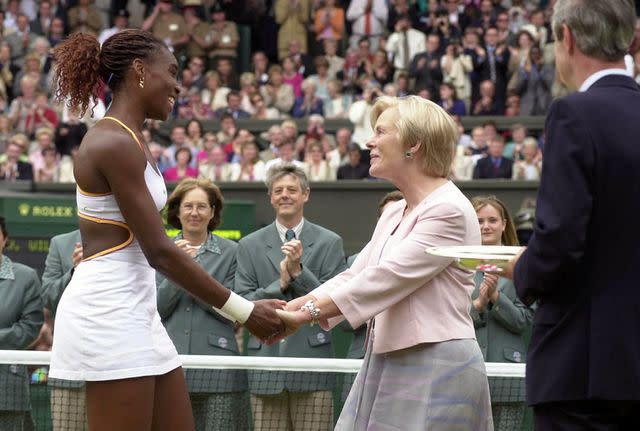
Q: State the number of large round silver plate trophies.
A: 1